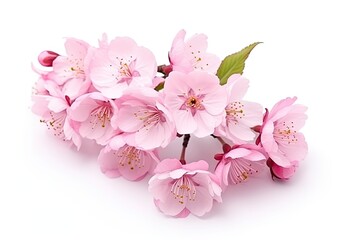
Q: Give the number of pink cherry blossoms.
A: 12